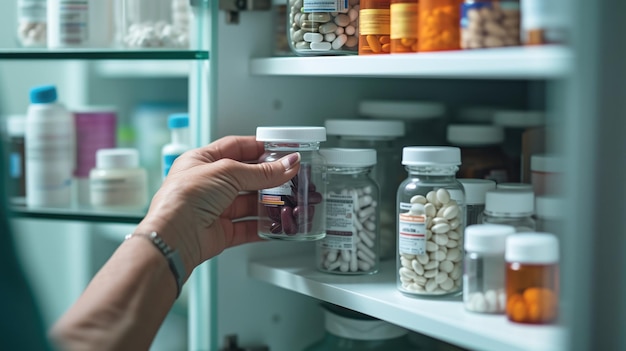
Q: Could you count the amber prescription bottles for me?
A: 4